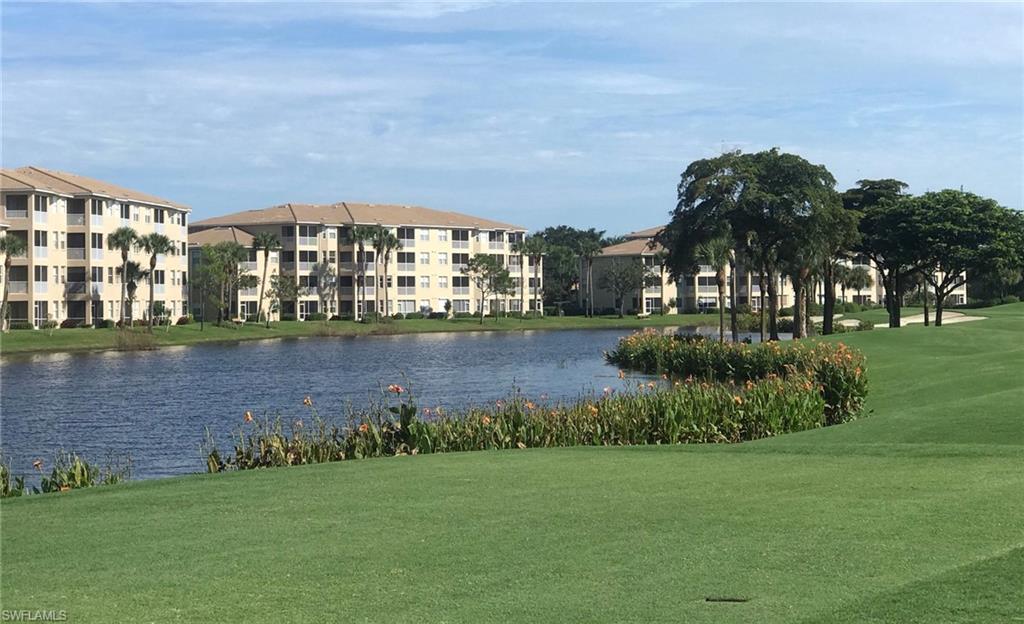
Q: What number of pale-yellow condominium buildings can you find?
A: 3